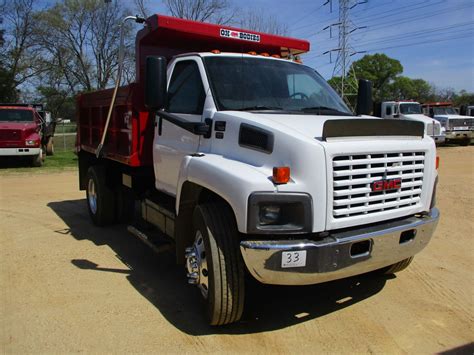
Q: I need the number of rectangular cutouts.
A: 2